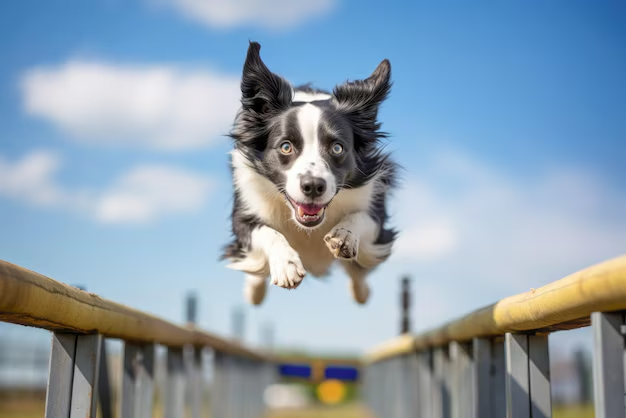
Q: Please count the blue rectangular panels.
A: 2